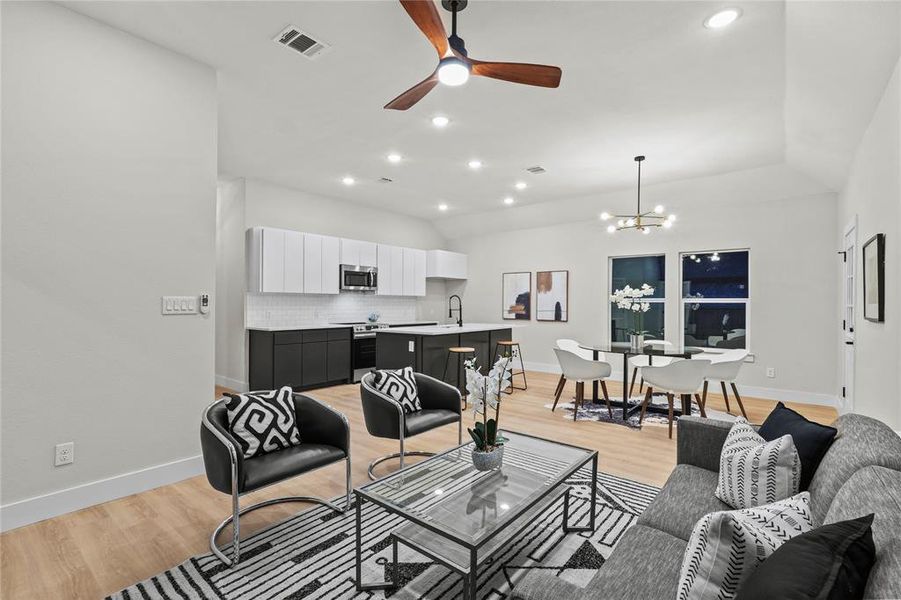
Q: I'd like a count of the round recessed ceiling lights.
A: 8